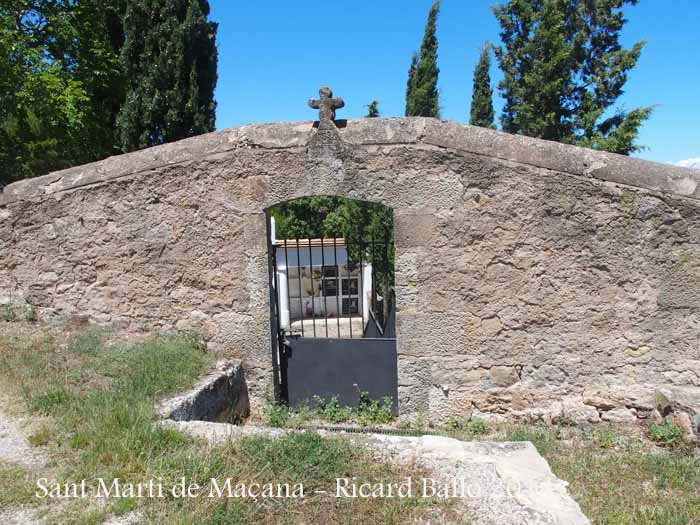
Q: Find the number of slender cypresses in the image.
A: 2